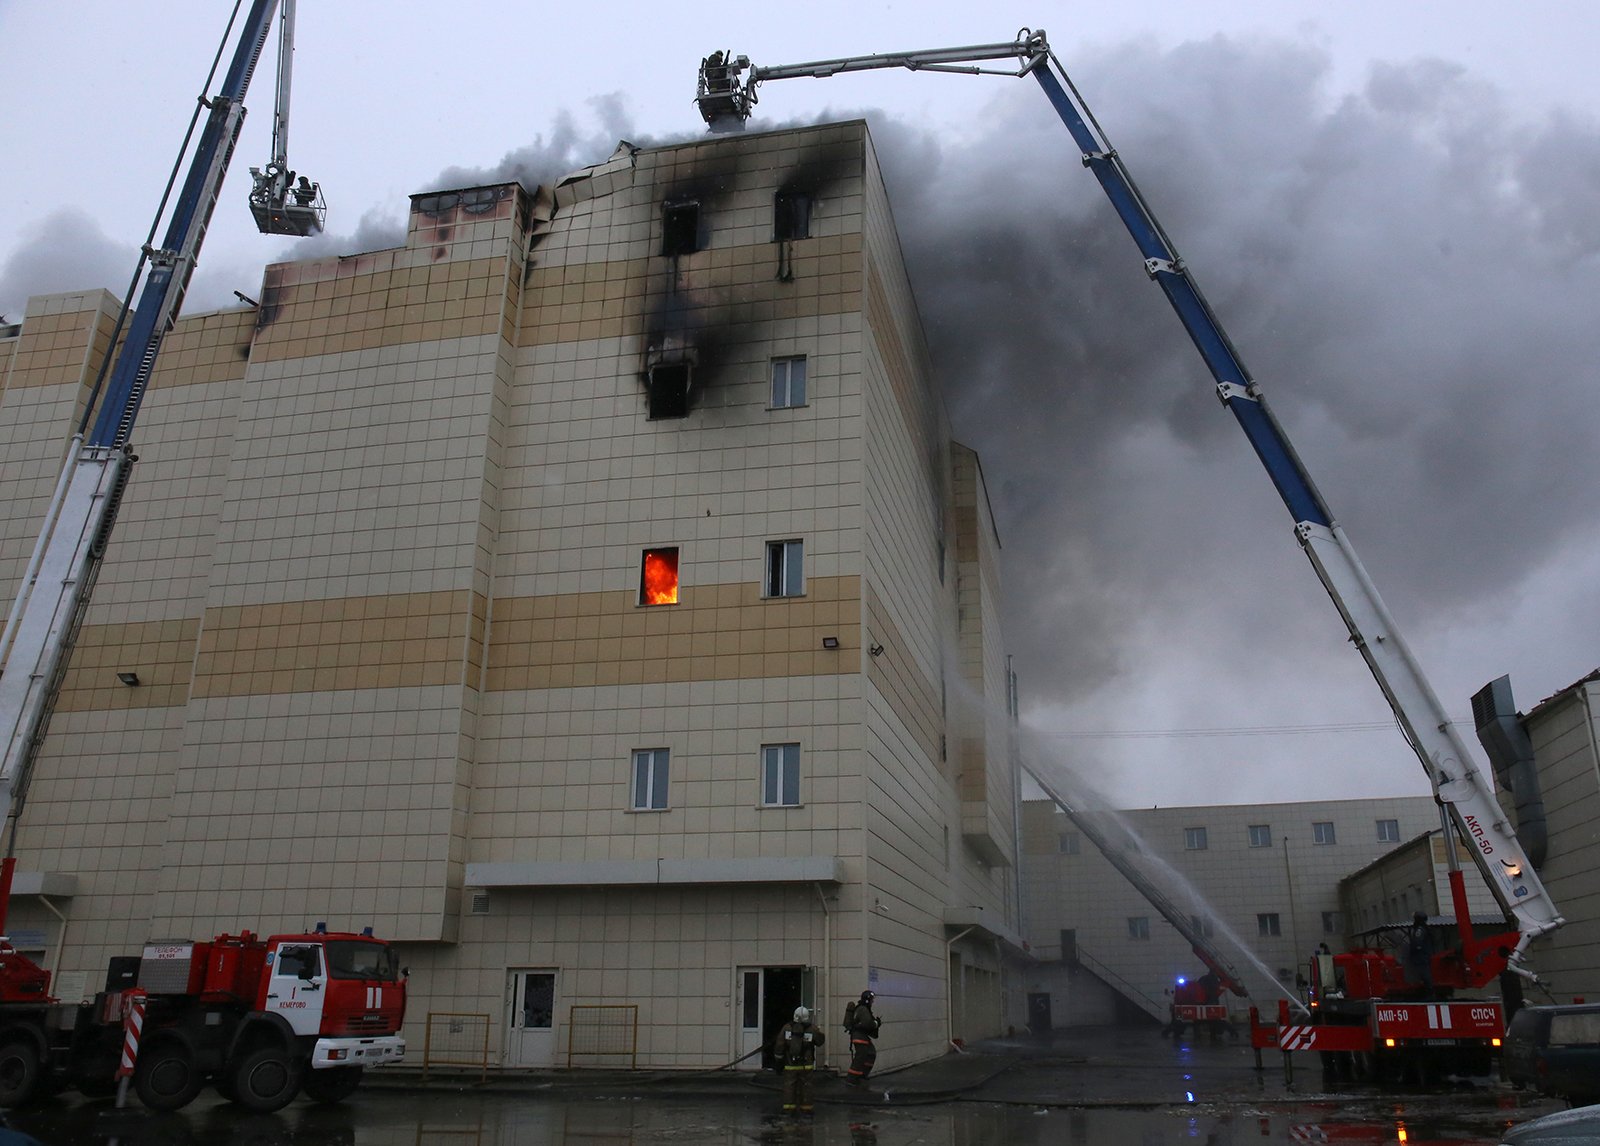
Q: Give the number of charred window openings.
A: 3